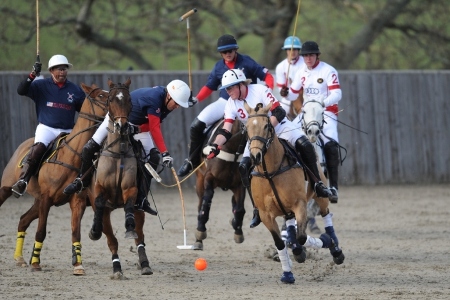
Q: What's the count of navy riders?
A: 3